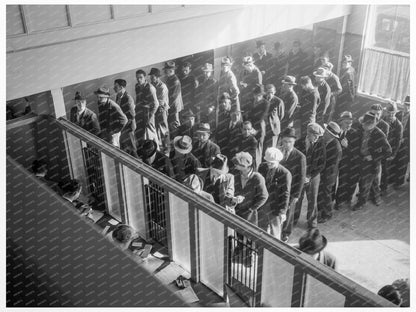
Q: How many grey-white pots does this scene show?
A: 0